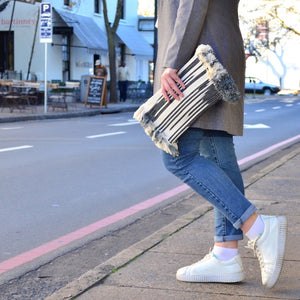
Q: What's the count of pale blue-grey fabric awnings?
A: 2